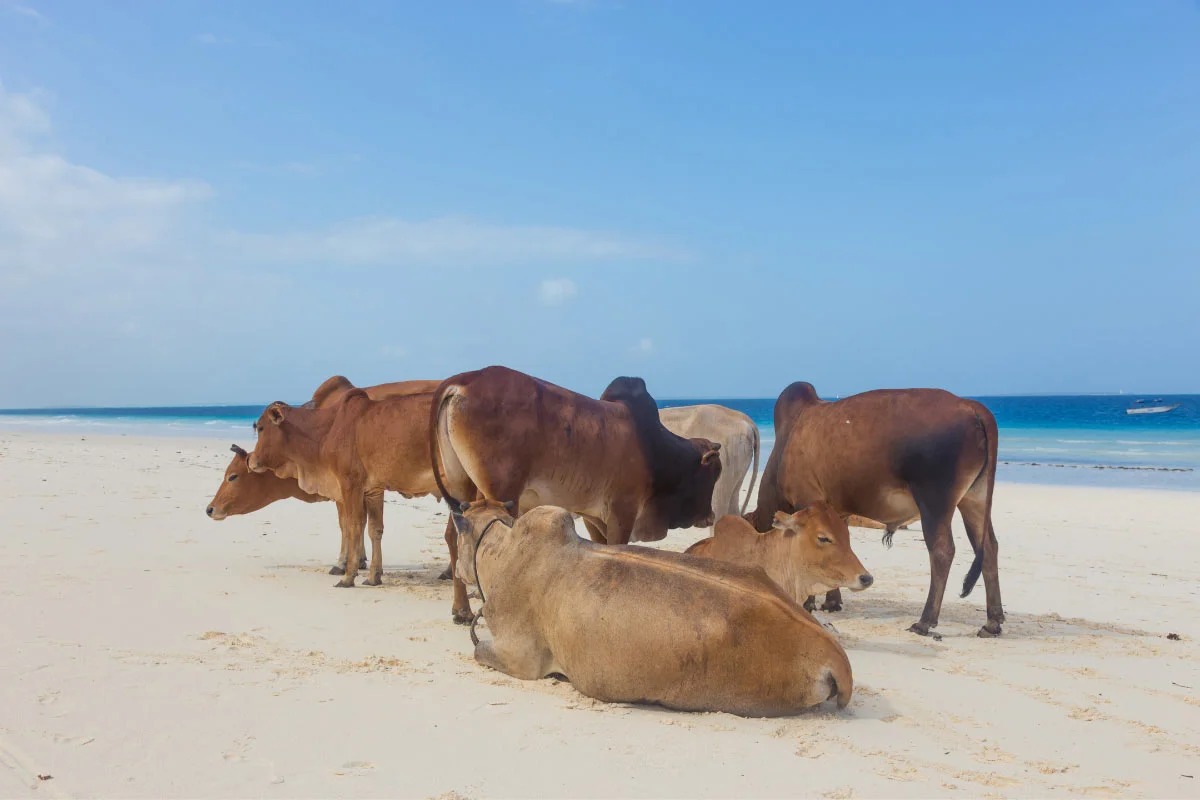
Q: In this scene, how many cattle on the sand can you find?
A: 7